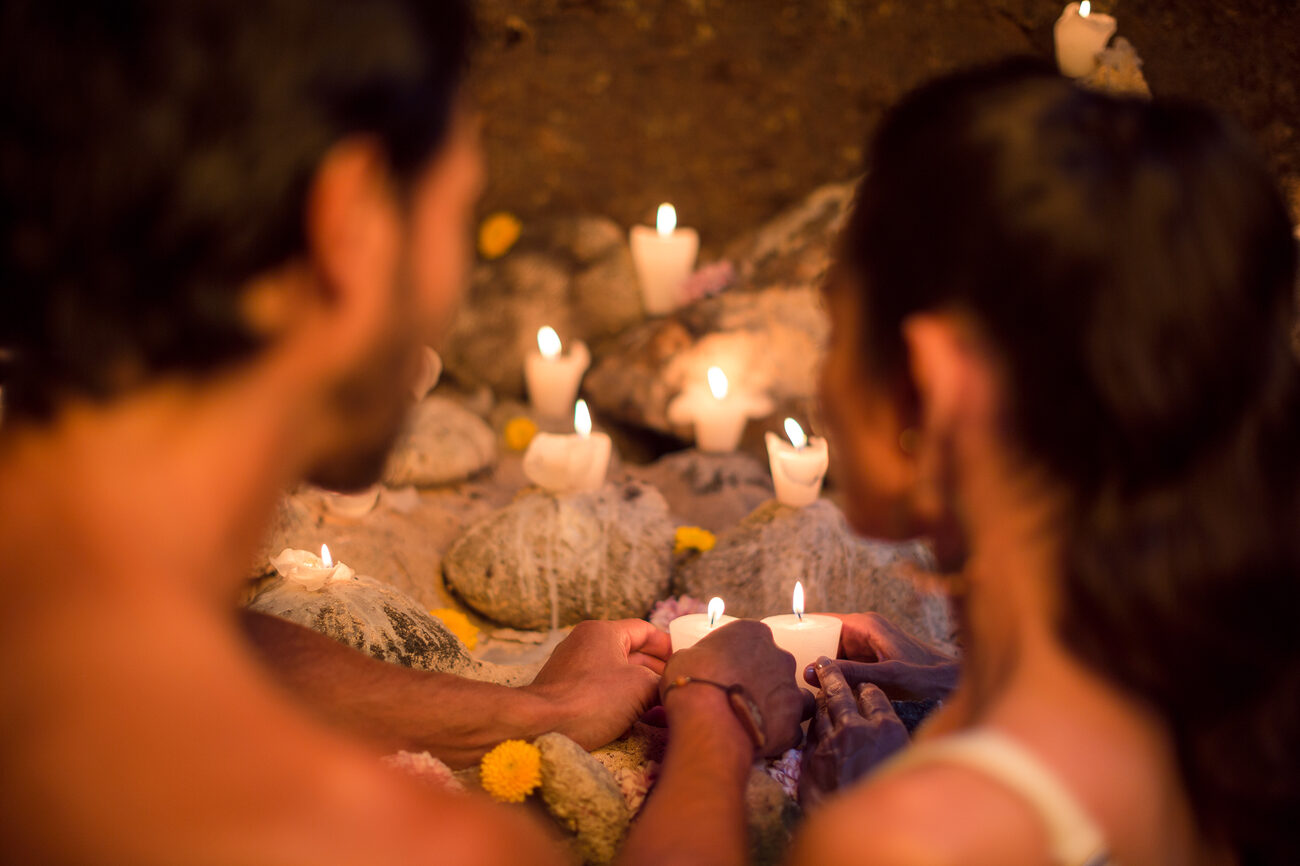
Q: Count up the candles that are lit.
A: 9